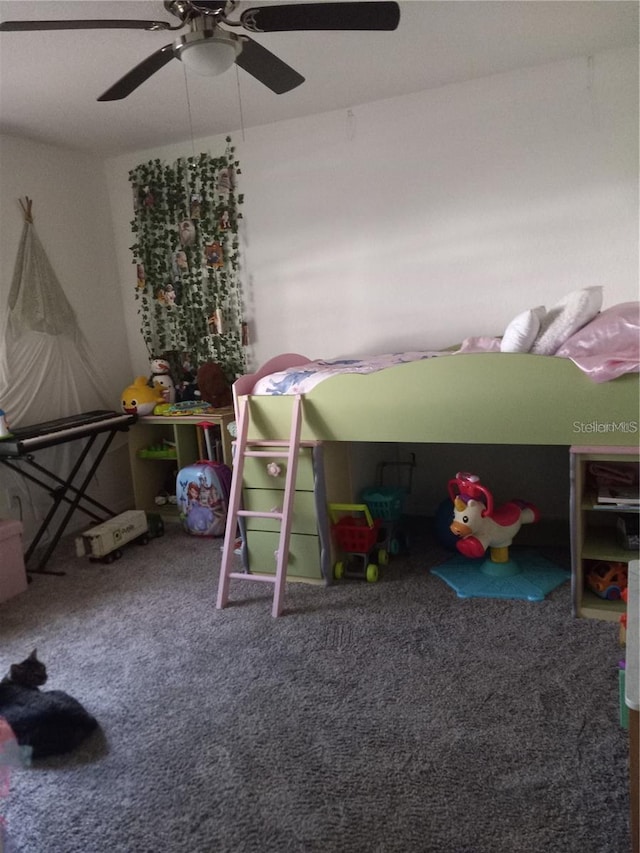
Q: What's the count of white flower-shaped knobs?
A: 3